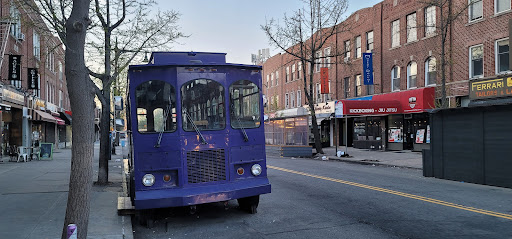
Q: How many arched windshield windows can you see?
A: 3